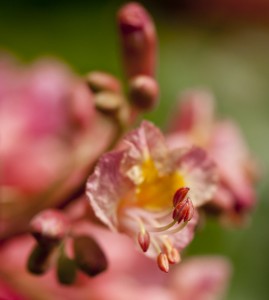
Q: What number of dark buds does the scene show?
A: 3